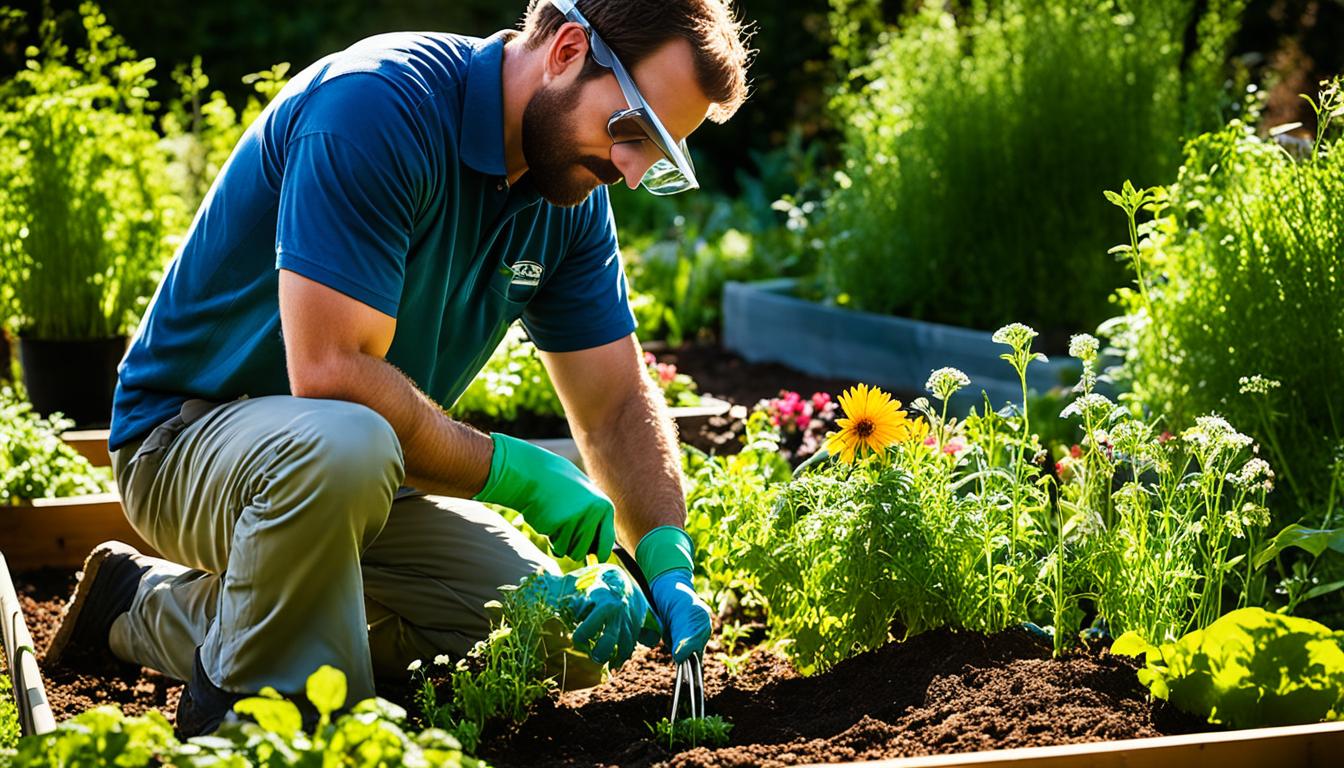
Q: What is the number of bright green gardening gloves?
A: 1